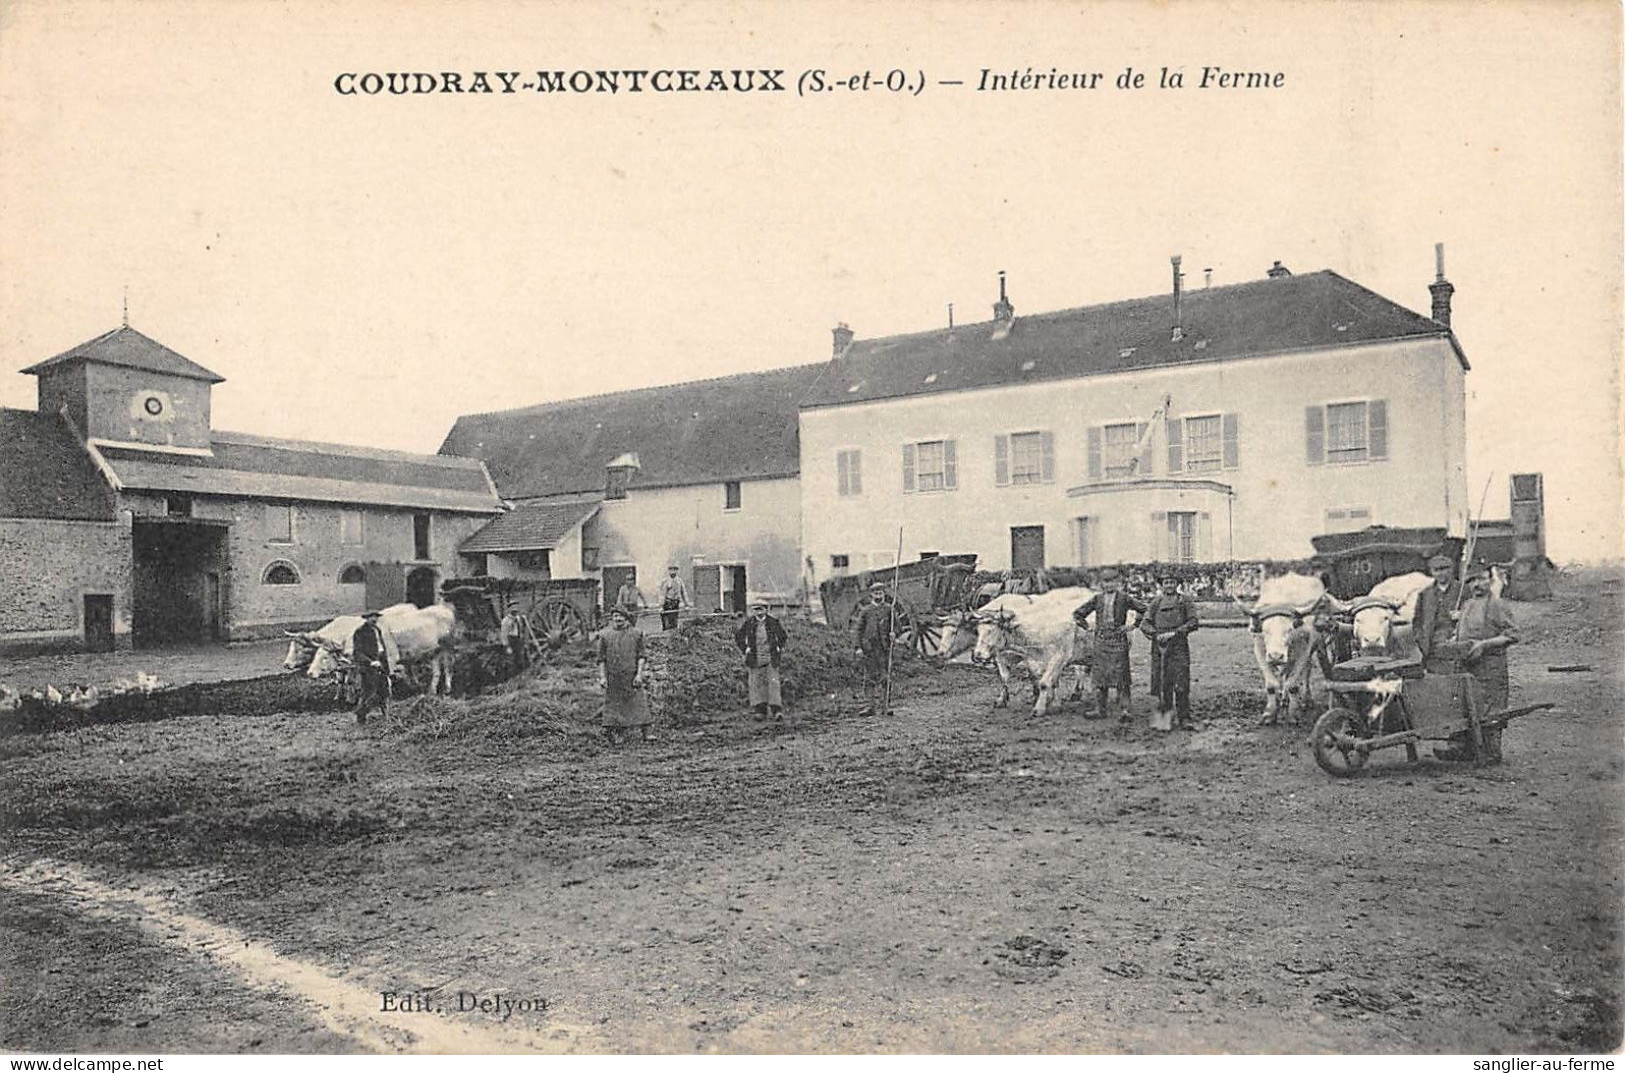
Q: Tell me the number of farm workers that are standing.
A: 11